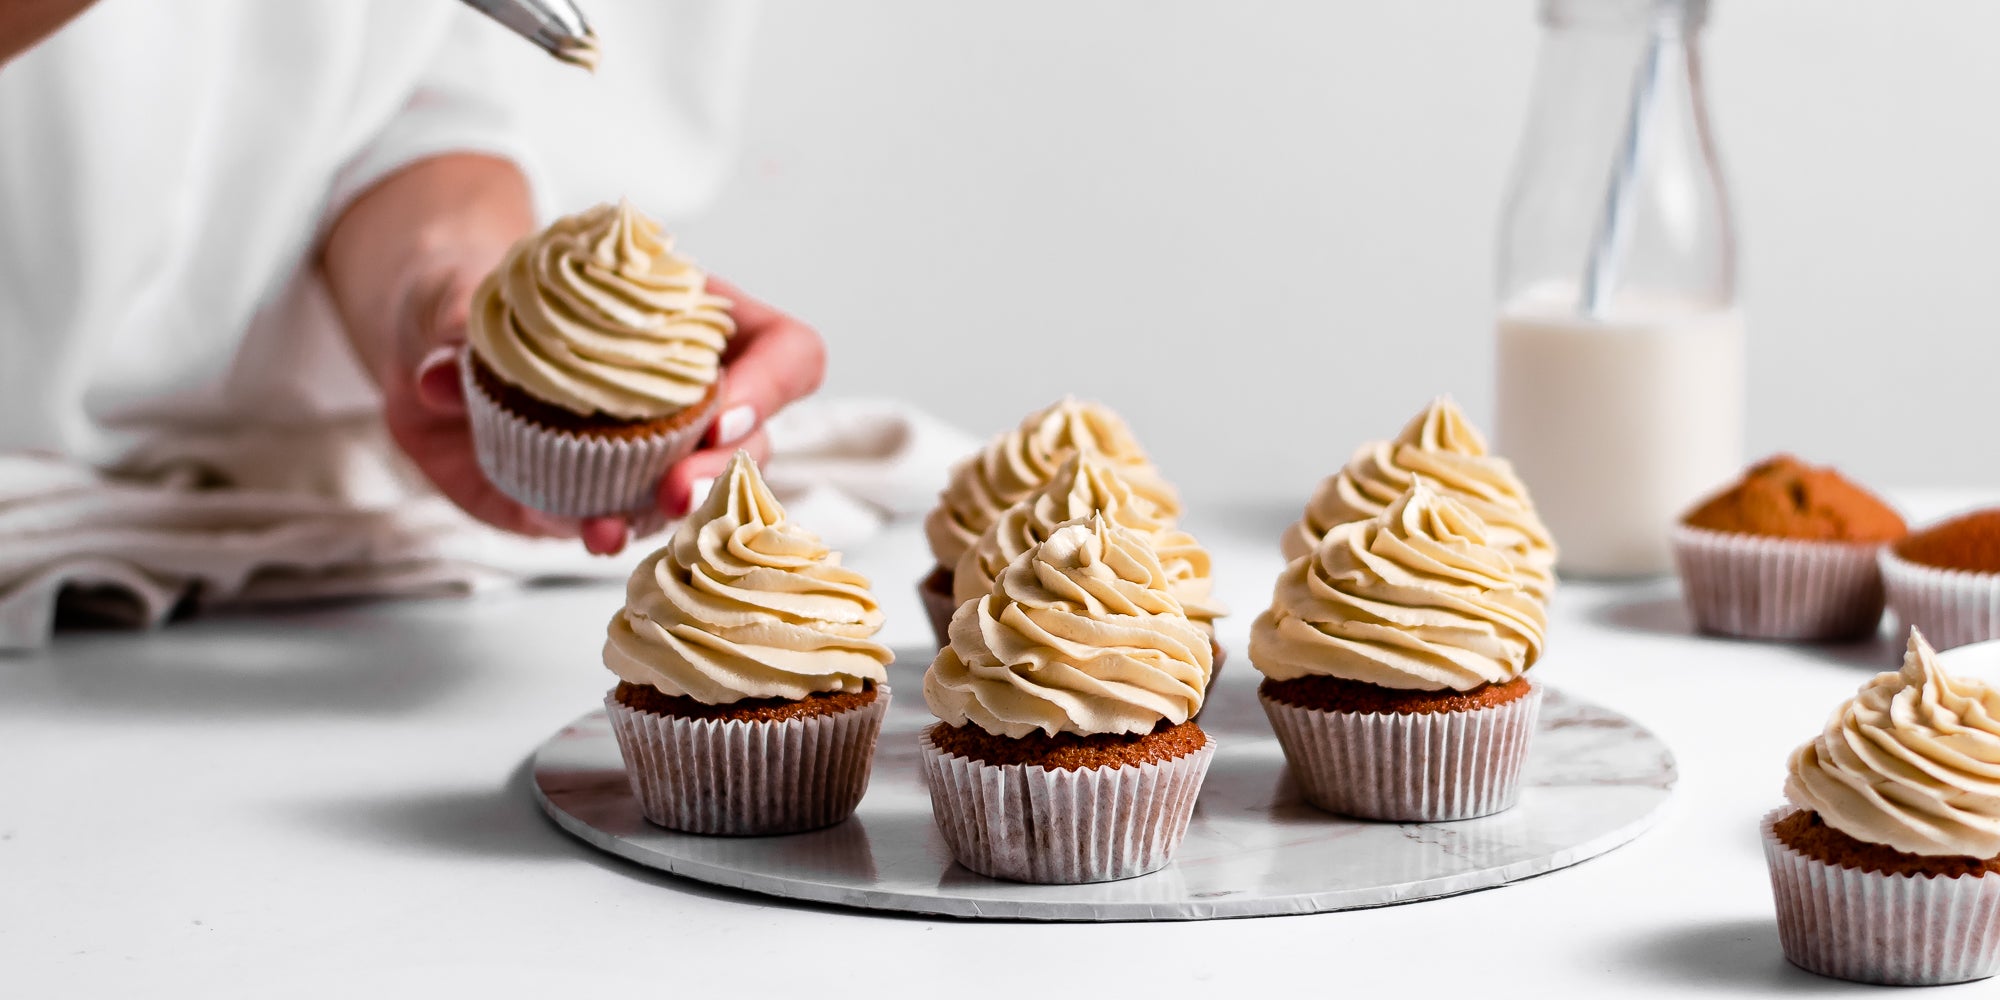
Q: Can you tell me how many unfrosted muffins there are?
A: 2